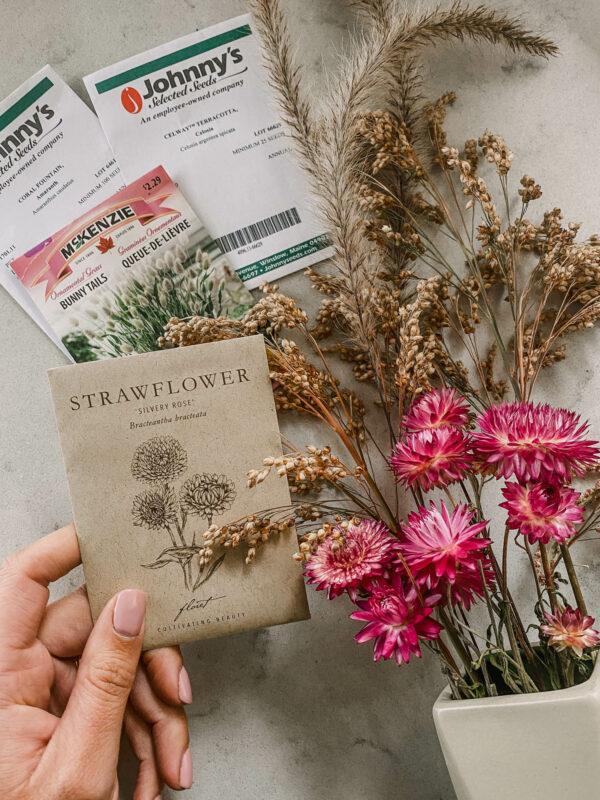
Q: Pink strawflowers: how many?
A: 9